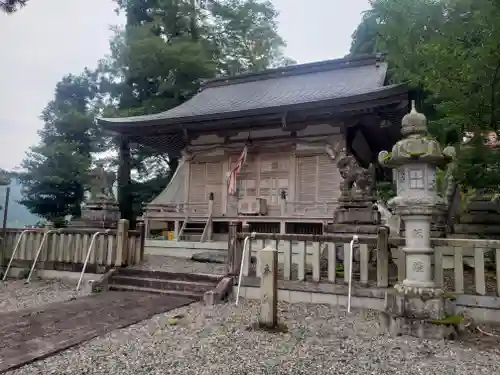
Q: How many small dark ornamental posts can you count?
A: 2